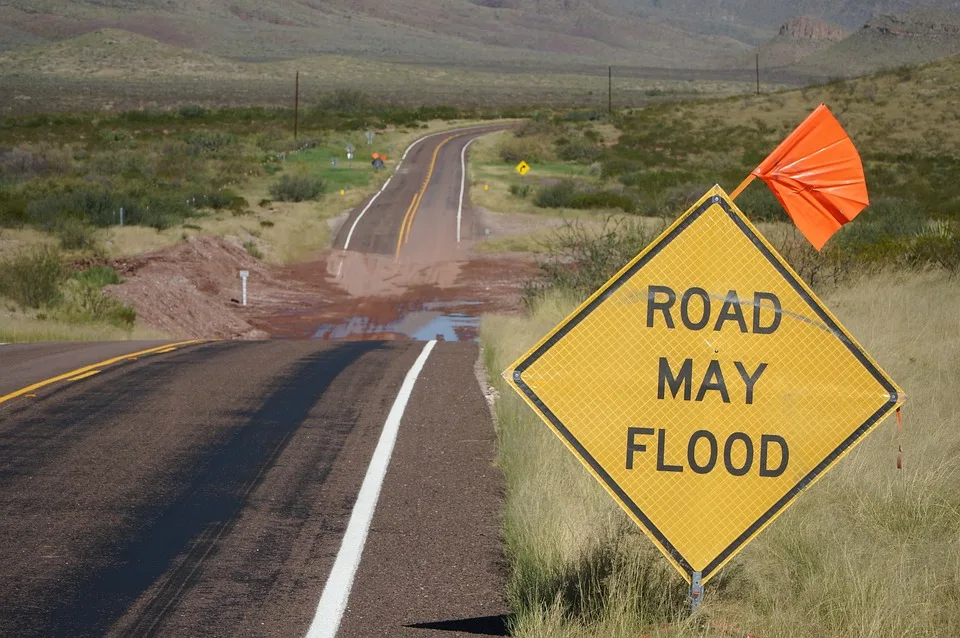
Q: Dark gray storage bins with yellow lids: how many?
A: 0